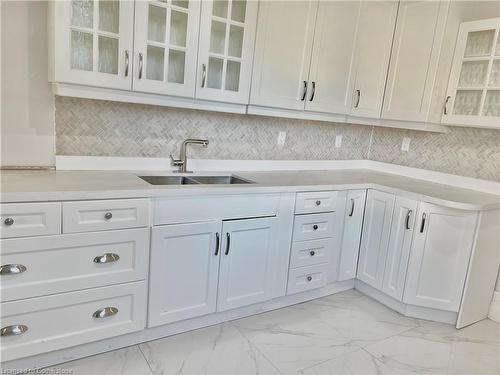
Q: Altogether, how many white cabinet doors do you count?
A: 14